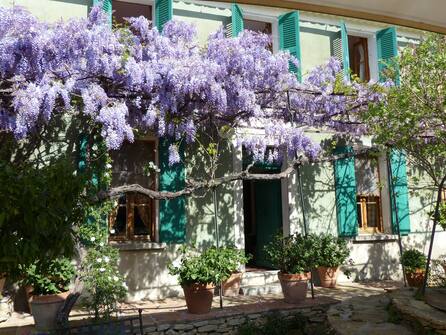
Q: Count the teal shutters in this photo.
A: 10